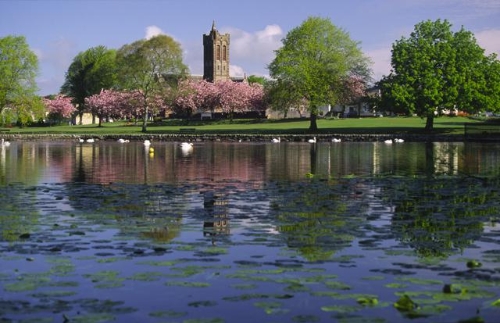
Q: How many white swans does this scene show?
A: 11